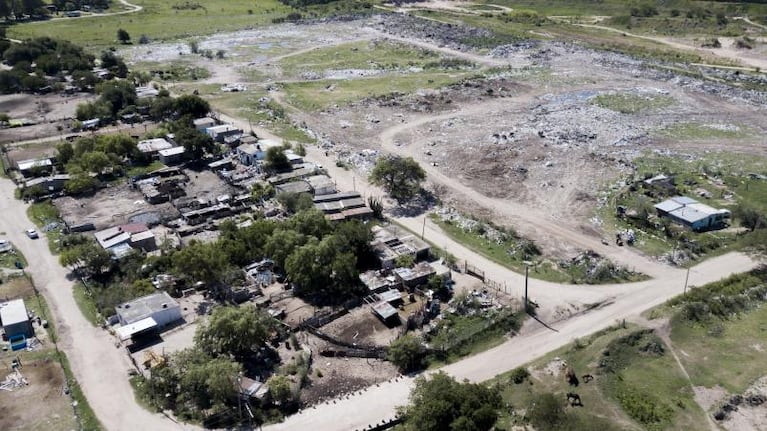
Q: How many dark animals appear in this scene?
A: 3